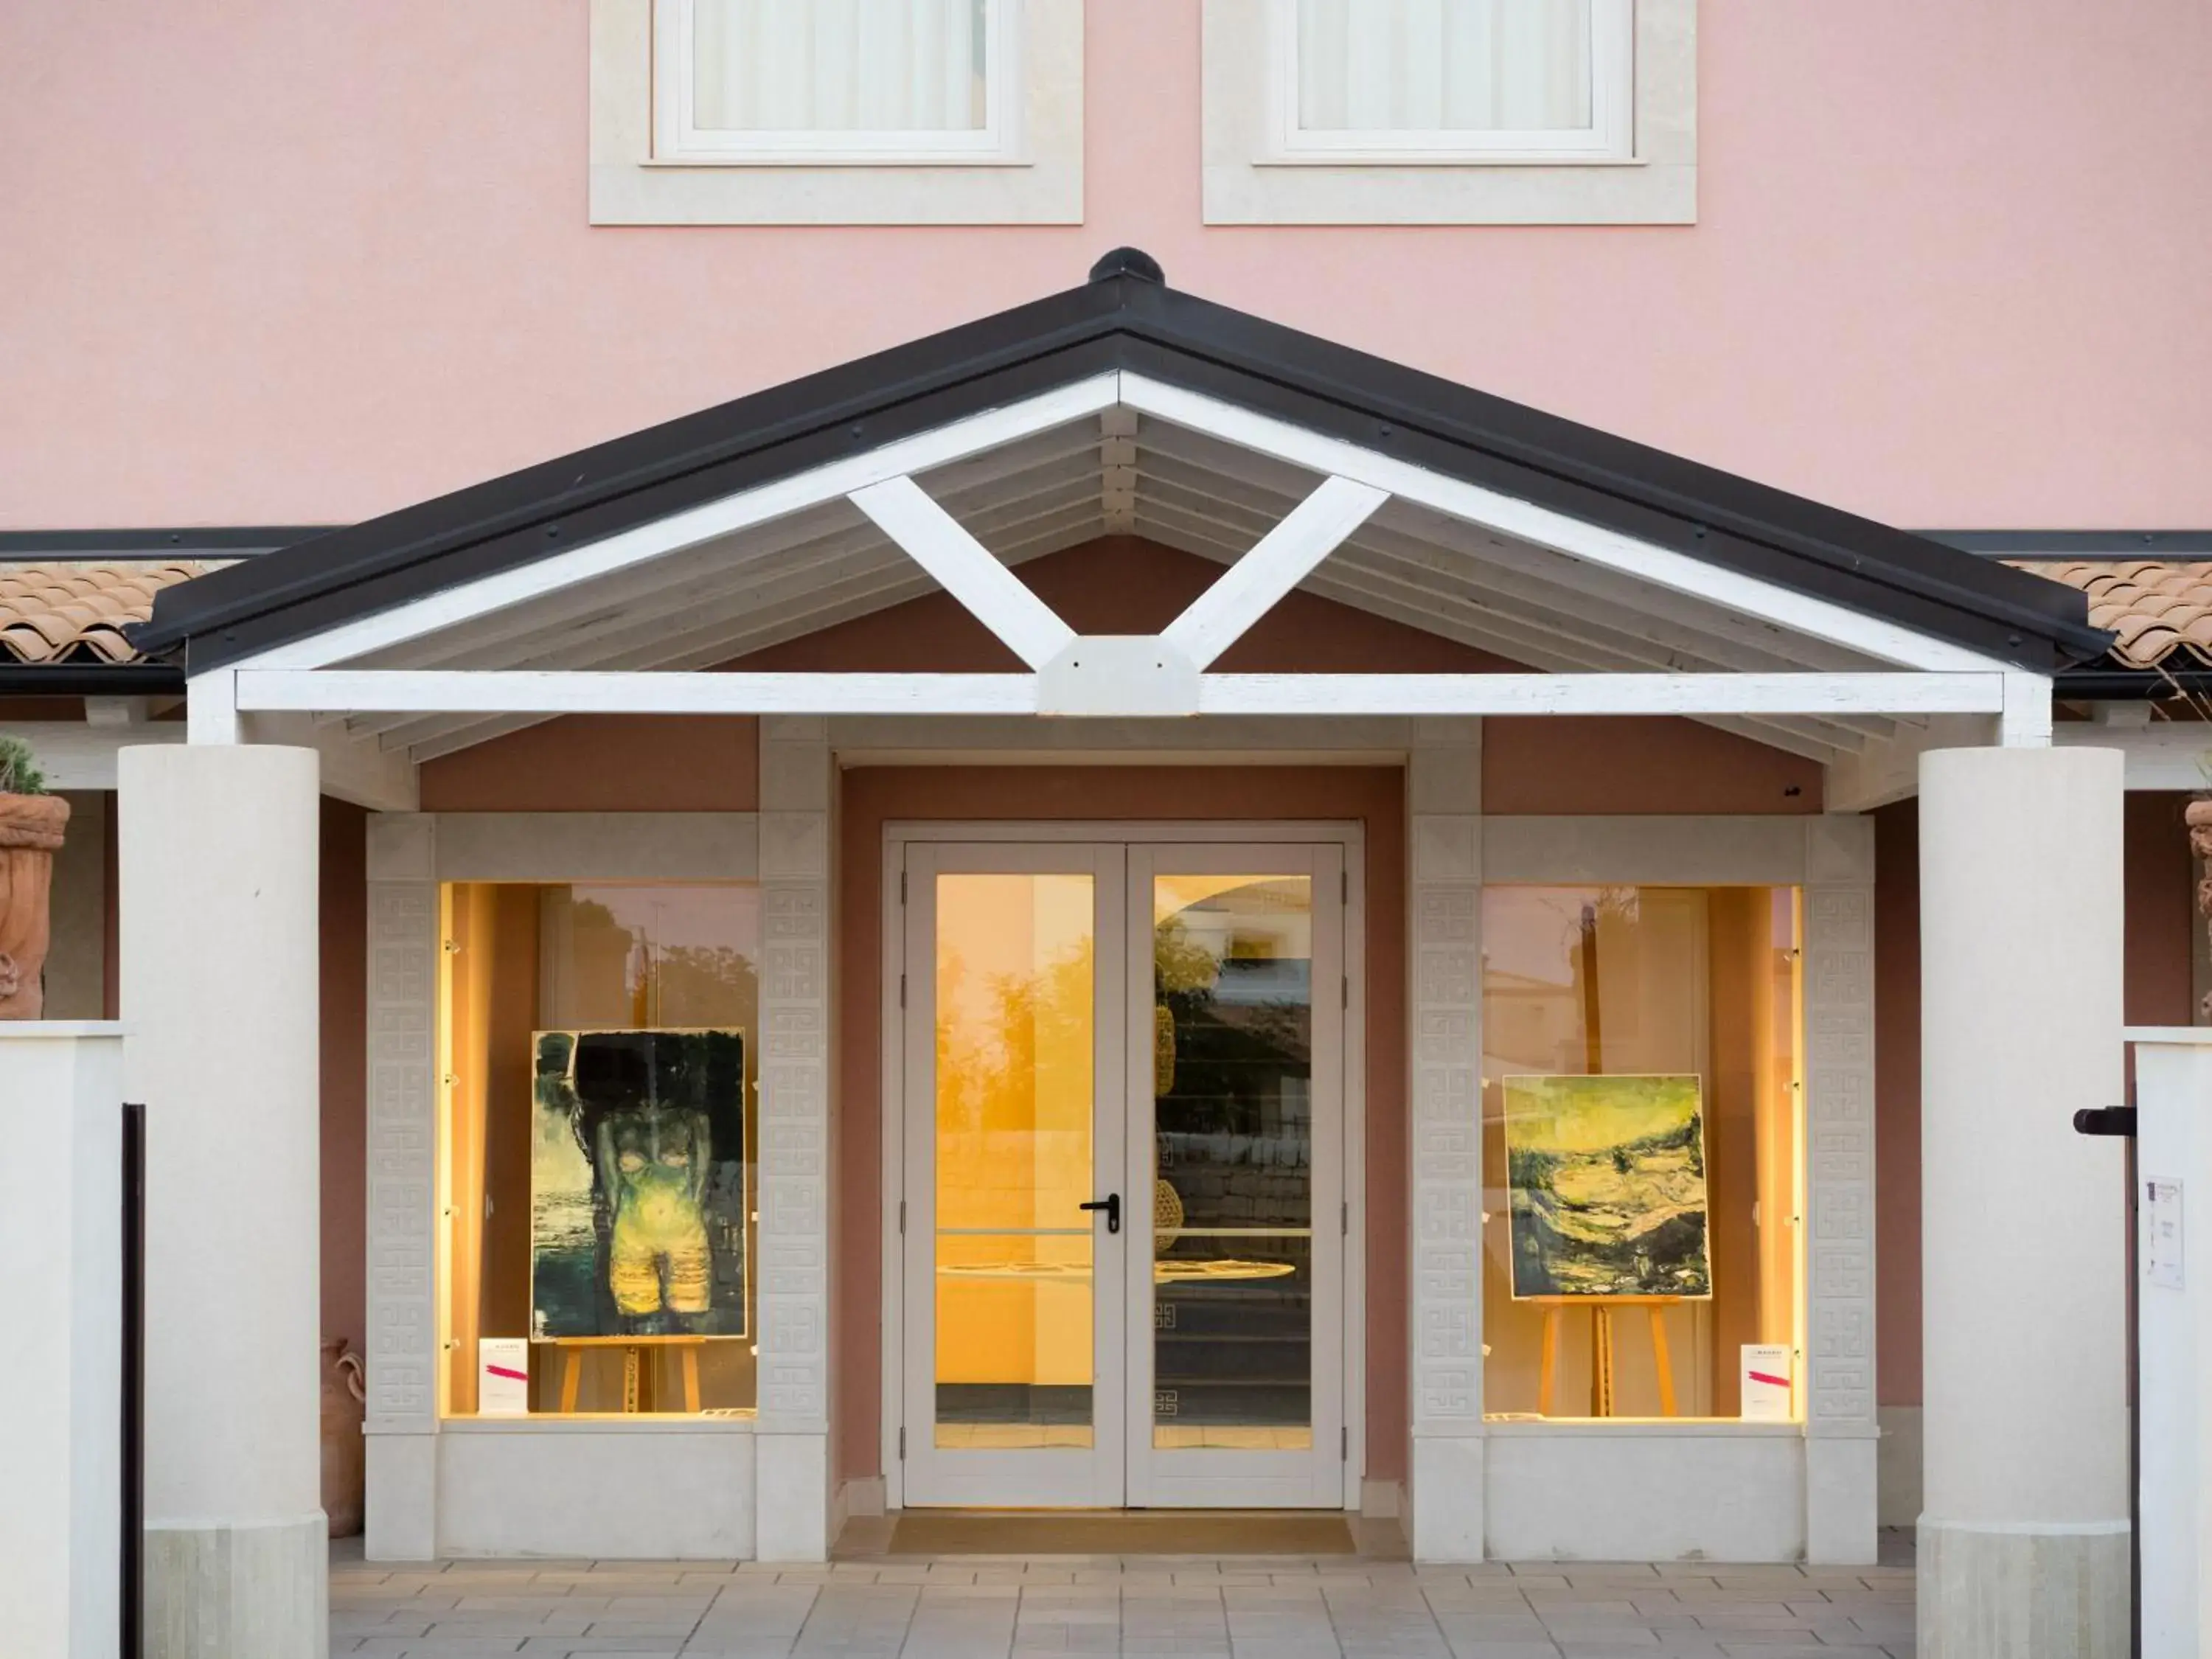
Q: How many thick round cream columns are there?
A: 2